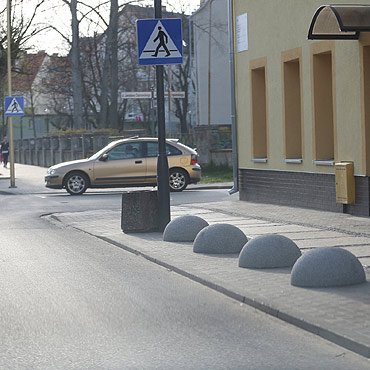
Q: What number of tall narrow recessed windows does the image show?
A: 3